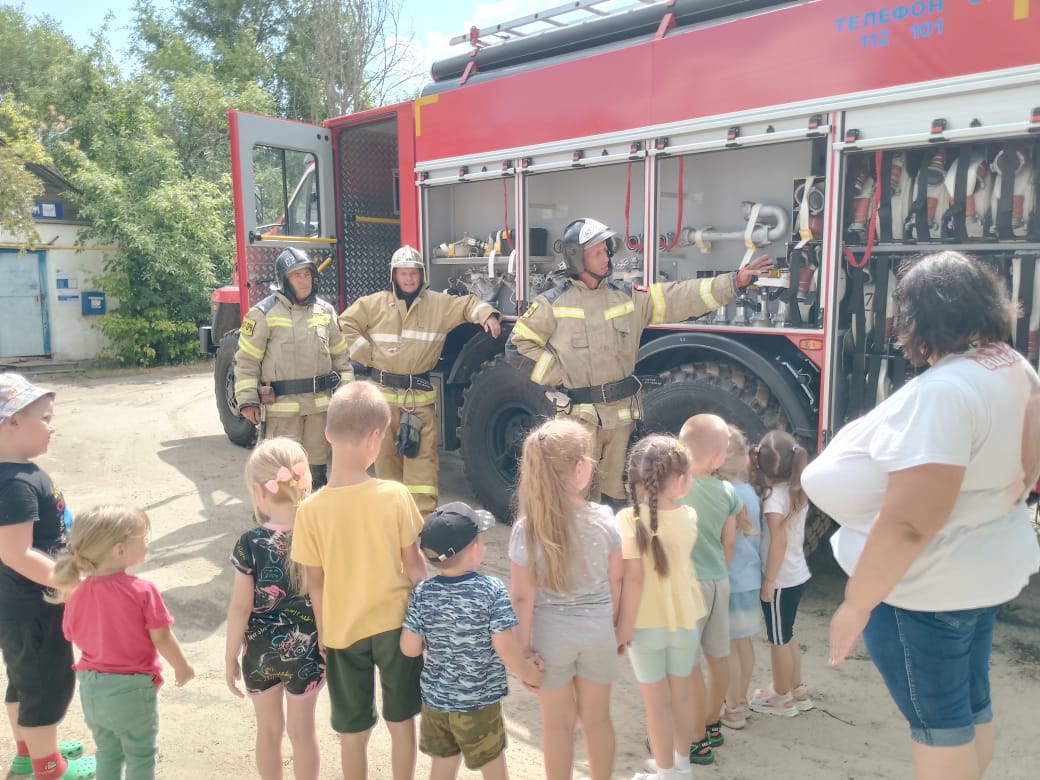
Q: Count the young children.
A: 10